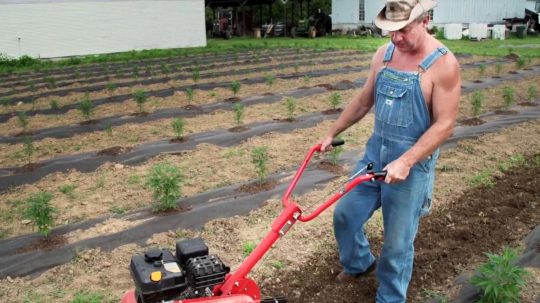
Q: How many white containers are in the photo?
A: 3